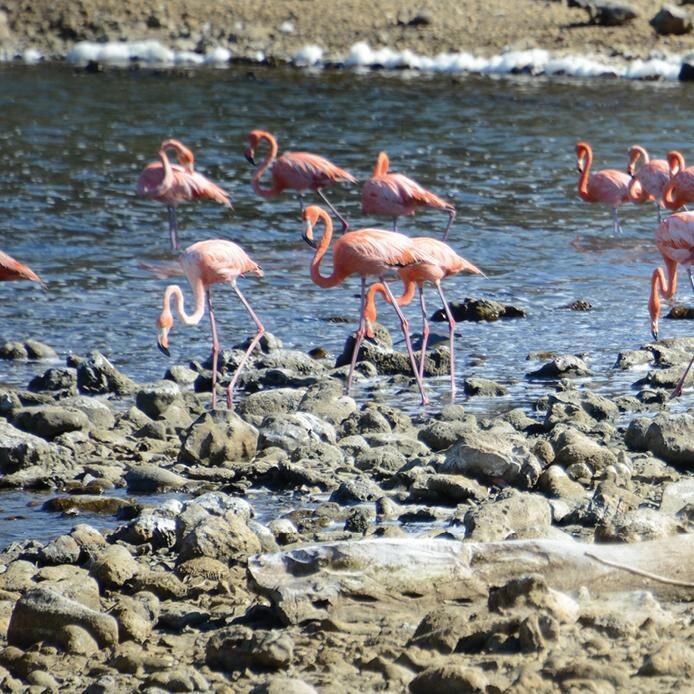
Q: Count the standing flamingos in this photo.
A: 11